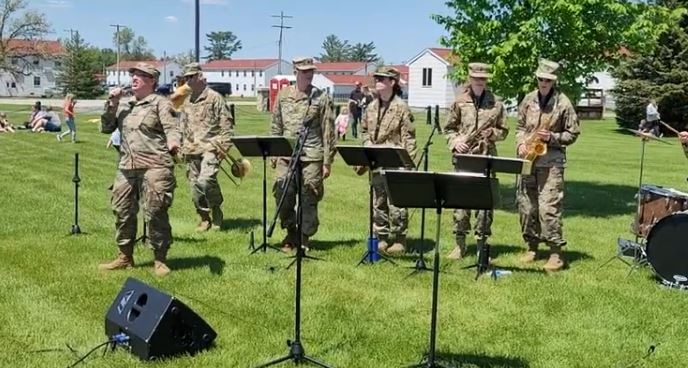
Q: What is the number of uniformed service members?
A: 6